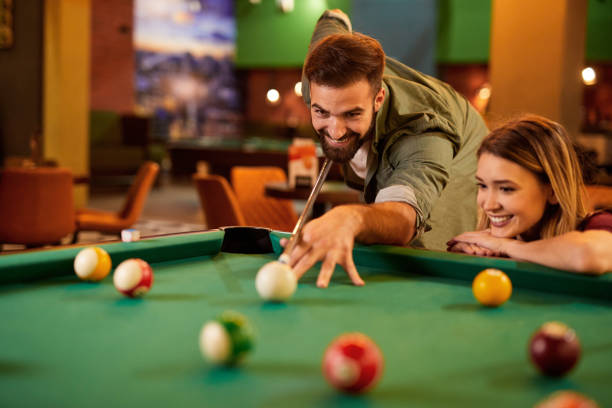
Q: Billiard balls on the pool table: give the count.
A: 8